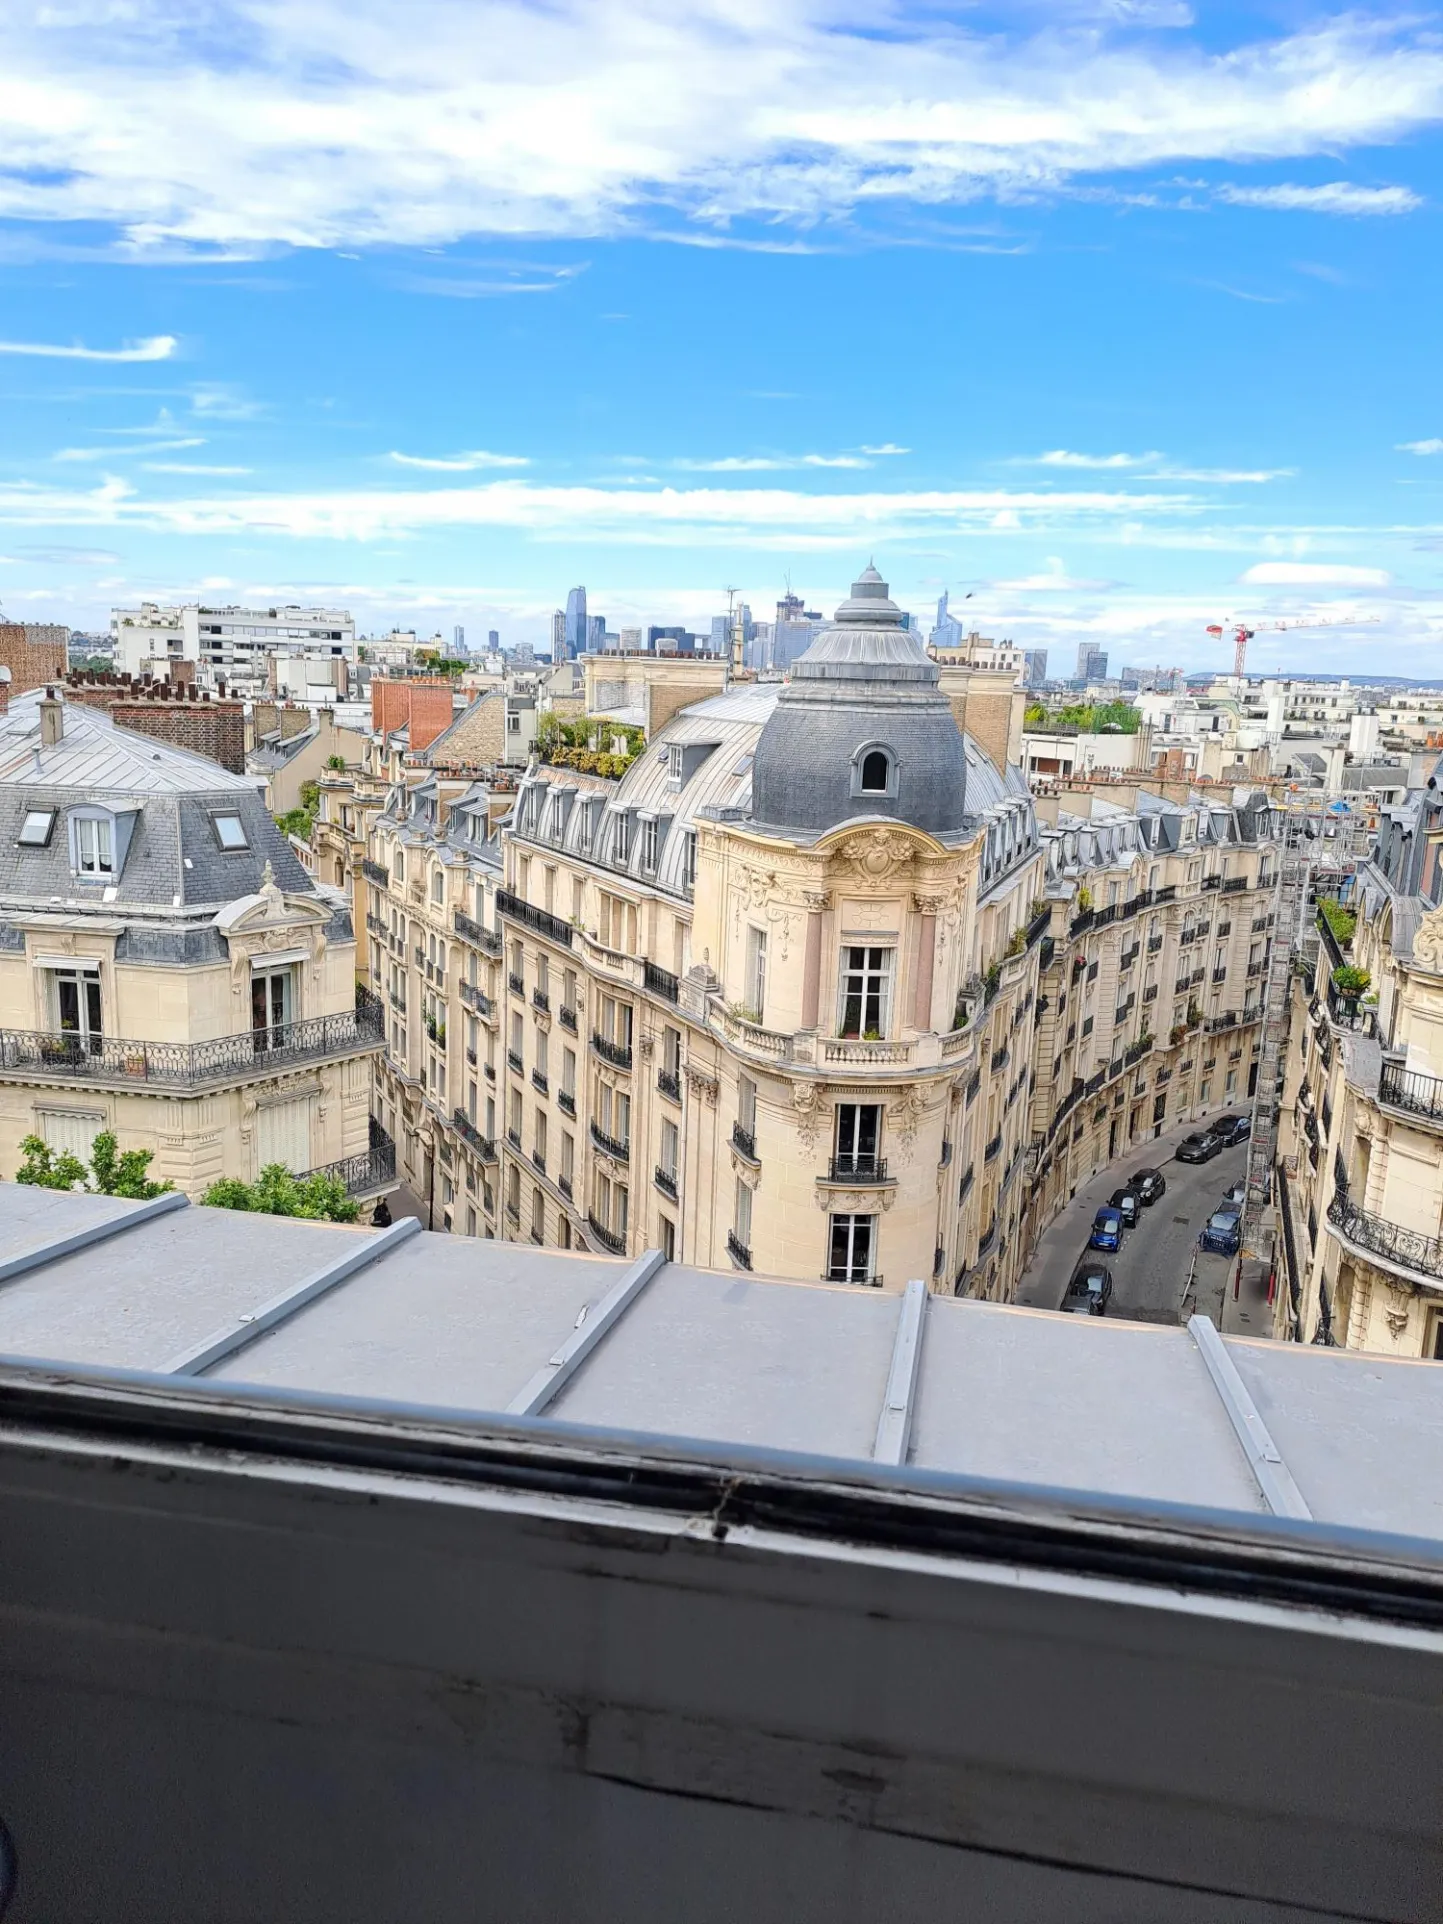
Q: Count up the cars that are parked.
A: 8